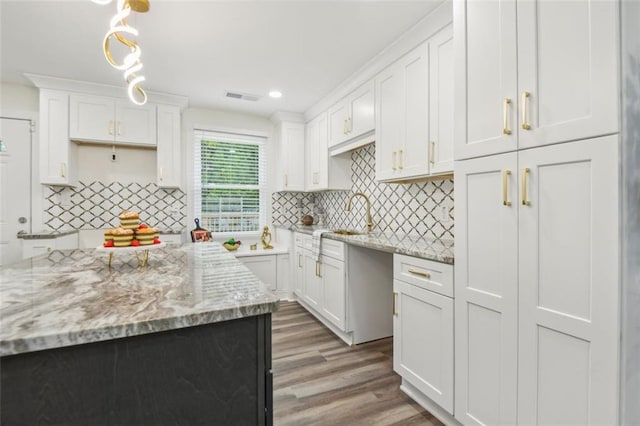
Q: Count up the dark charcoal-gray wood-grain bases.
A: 1